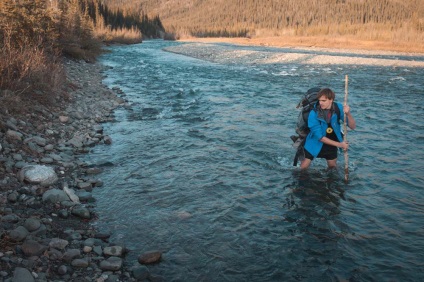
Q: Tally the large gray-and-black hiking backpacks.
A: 1